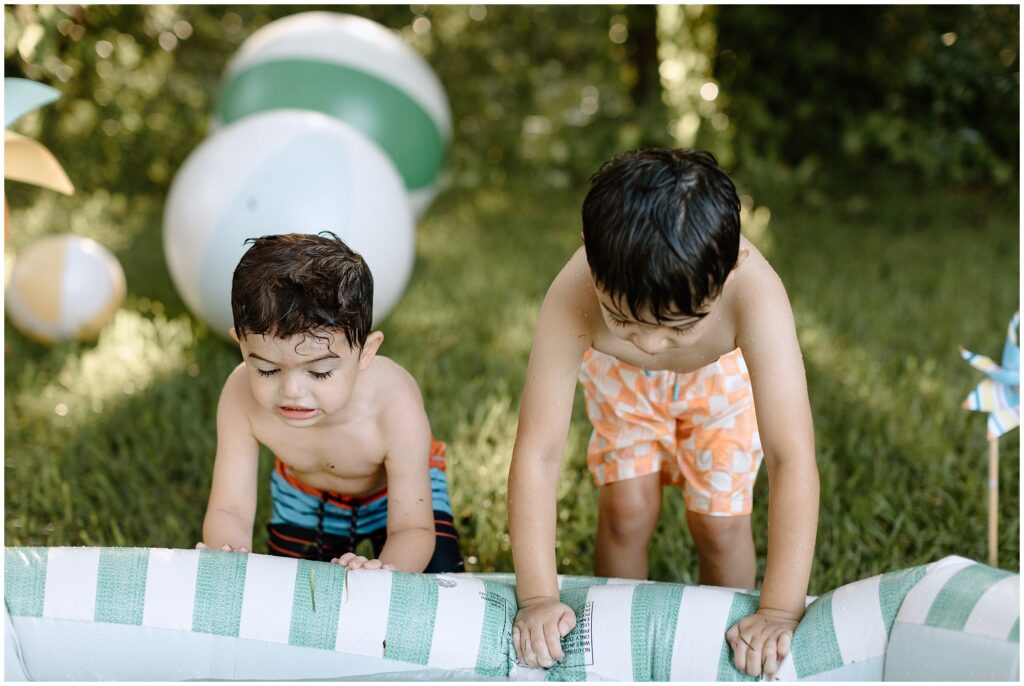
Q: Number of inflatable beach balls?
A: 3